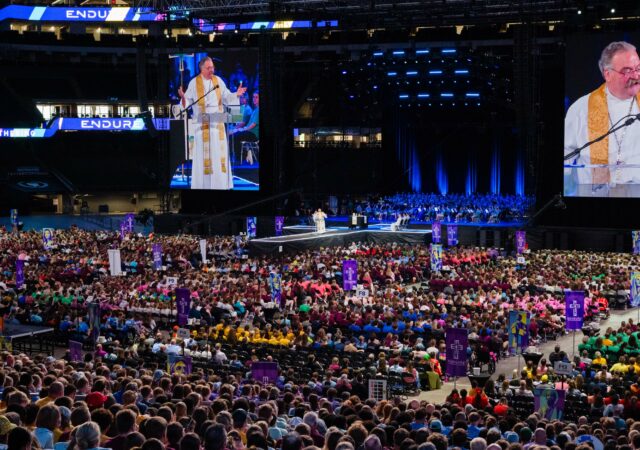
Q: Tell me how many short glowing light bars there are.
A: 12